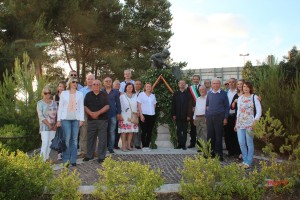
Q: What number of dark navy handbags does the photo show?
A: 1